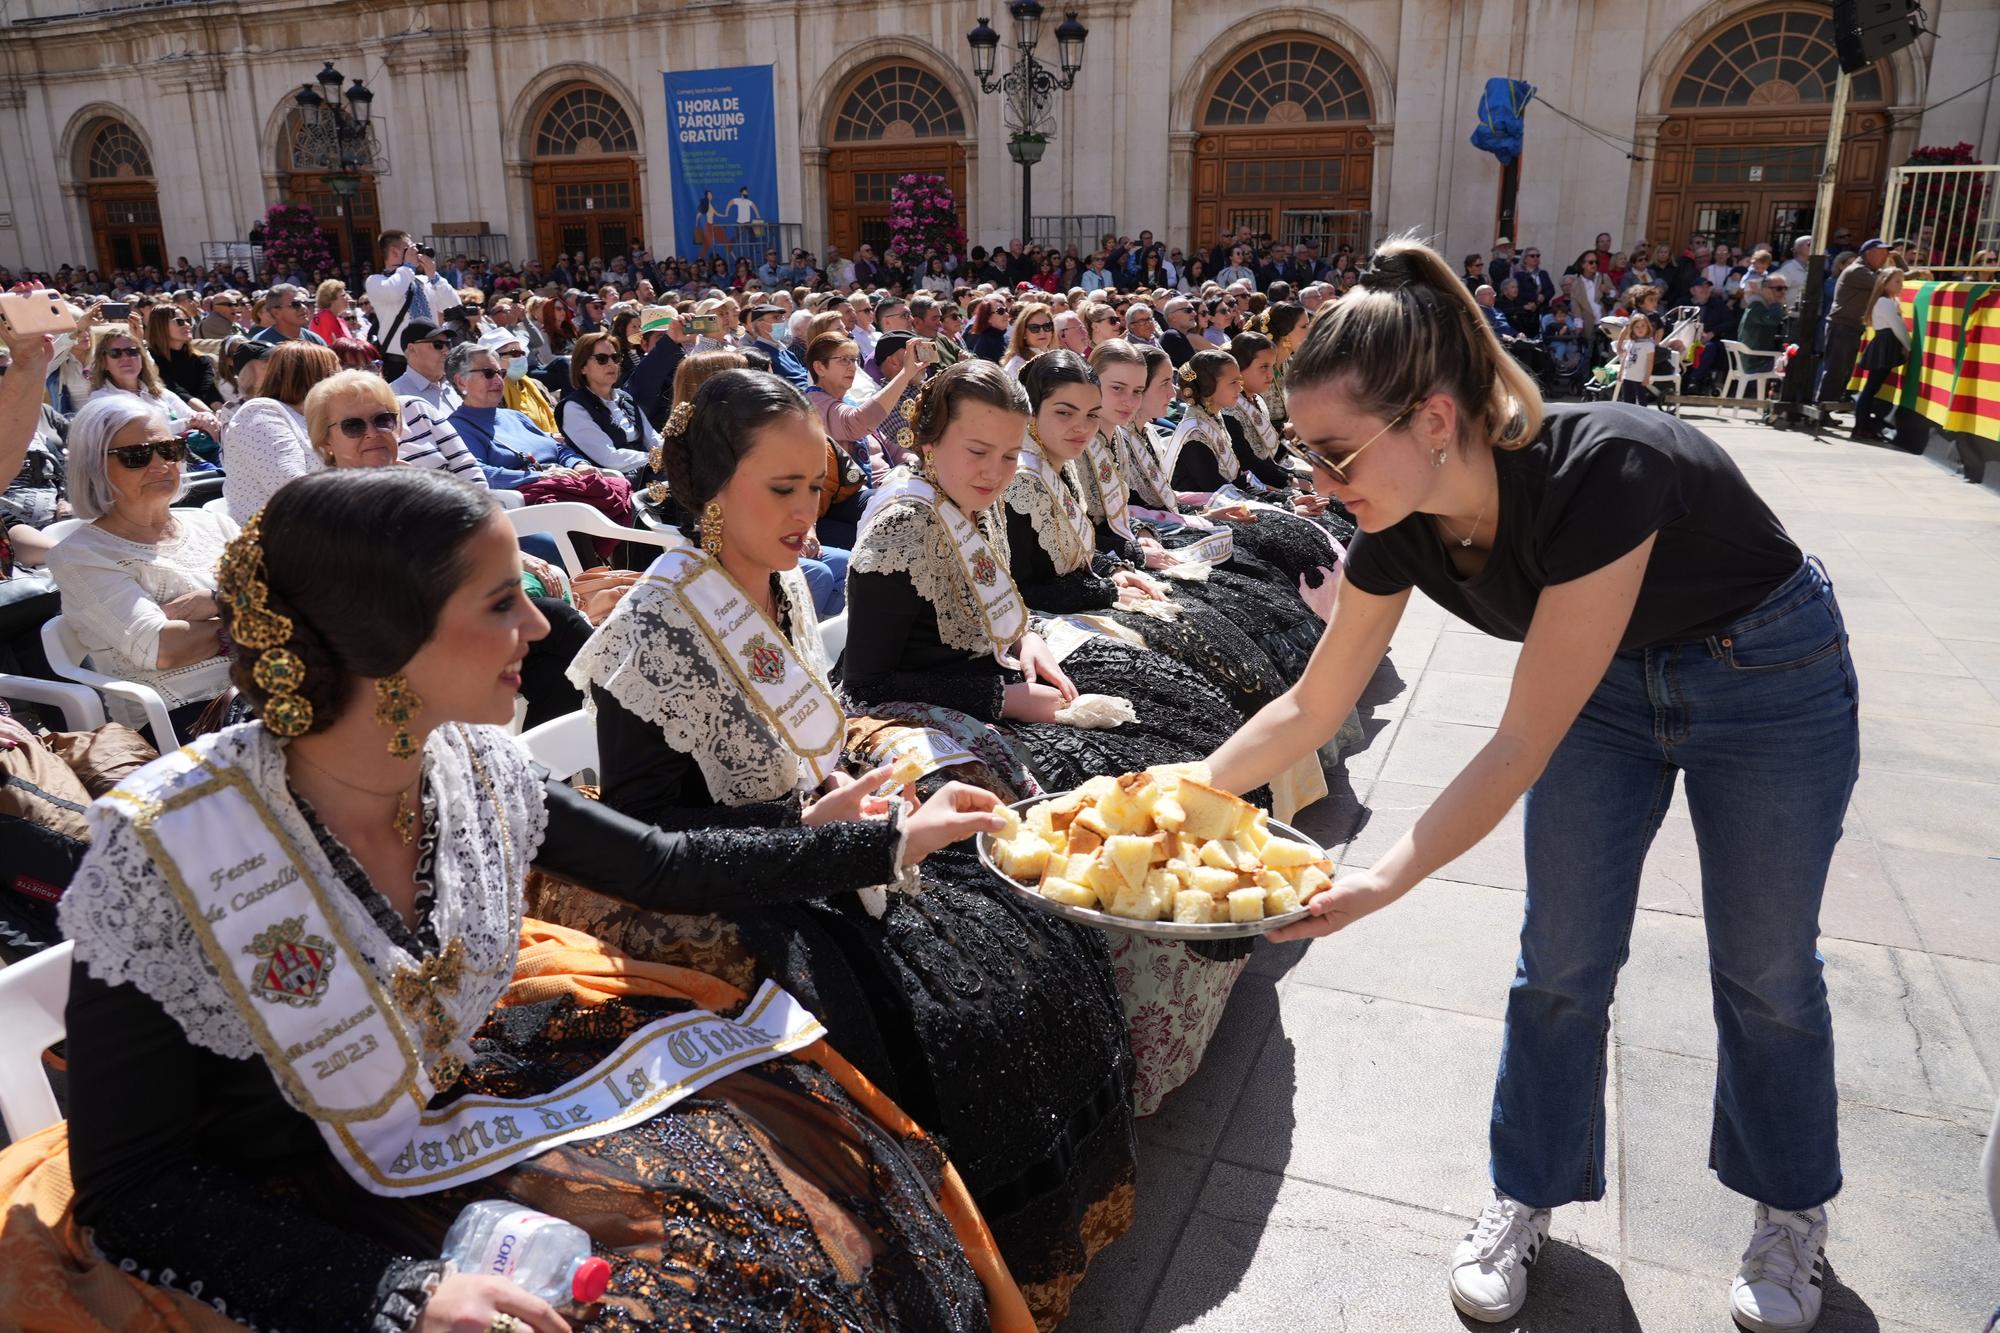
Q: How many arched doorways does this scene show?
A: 6